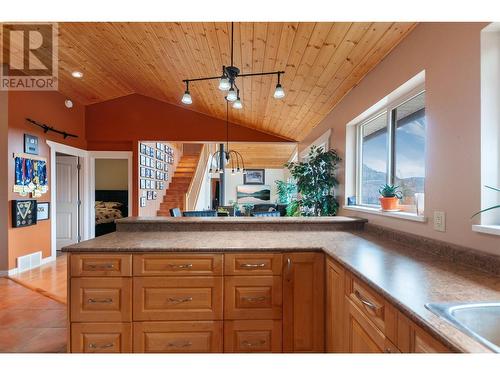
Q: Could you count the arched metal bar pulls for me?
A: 11